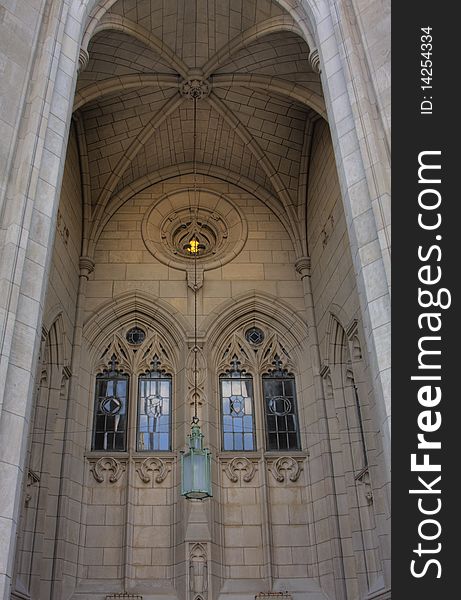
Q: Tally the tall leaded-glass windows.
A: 4